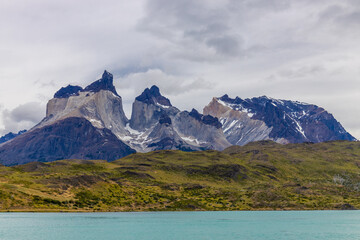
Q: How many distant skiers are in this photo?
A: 0